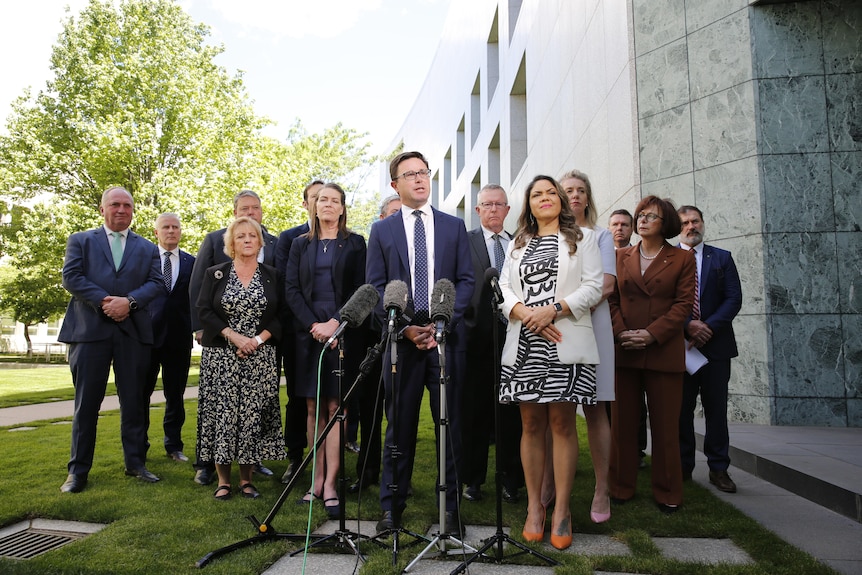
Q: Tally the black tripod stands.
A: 4